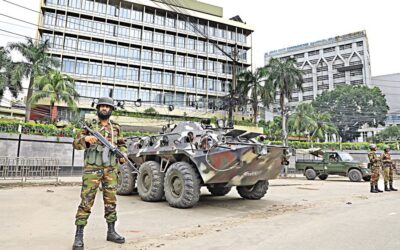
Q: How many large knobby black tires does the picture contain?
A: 5